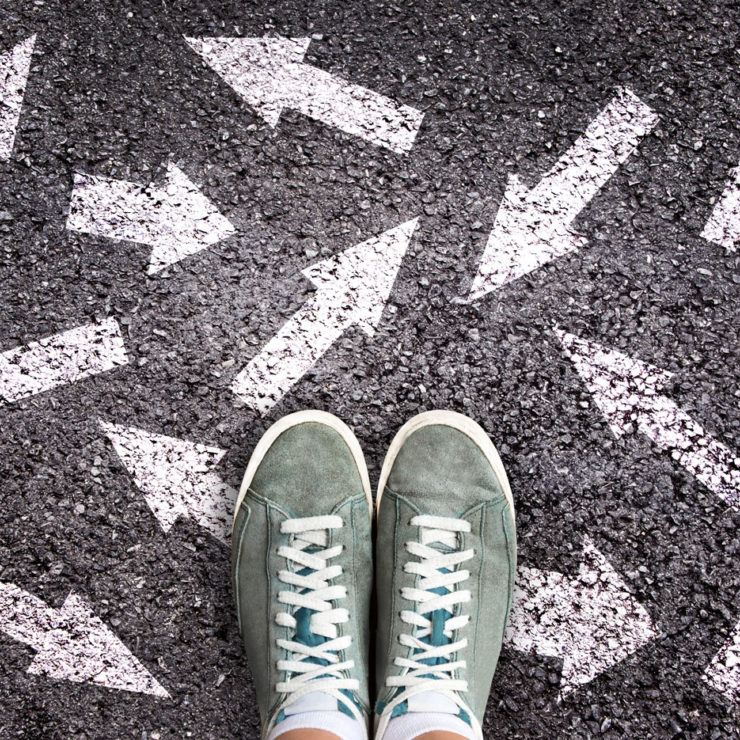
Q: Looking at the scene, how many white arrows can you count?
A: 12